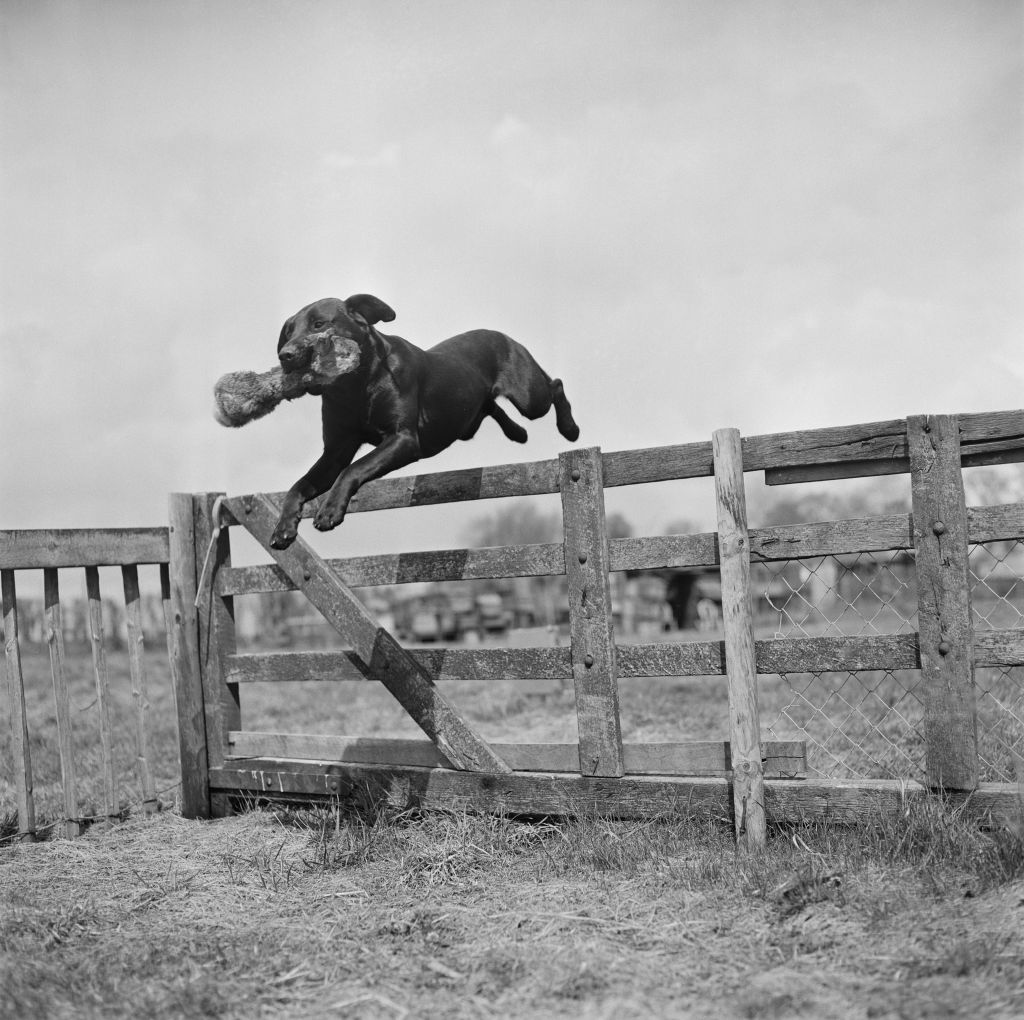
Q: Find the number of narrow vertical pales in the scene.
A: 5